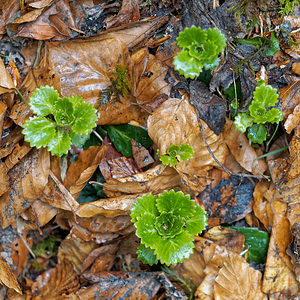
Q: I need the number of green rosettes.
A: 5